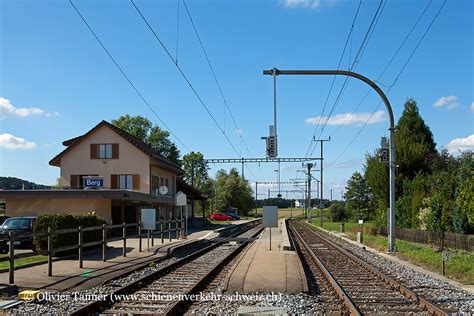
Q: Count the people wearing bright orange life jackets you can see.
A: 0